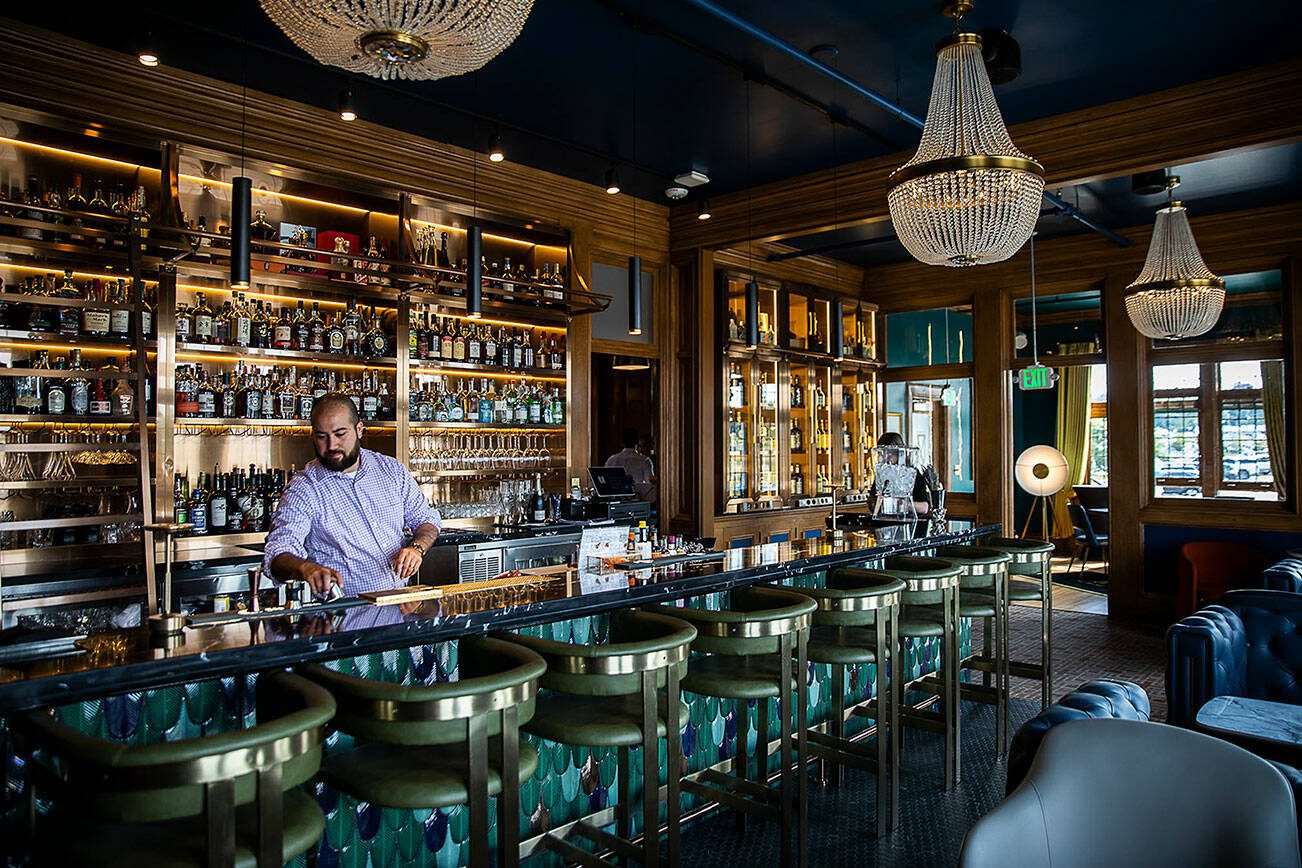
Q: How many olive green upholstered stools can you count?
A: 8